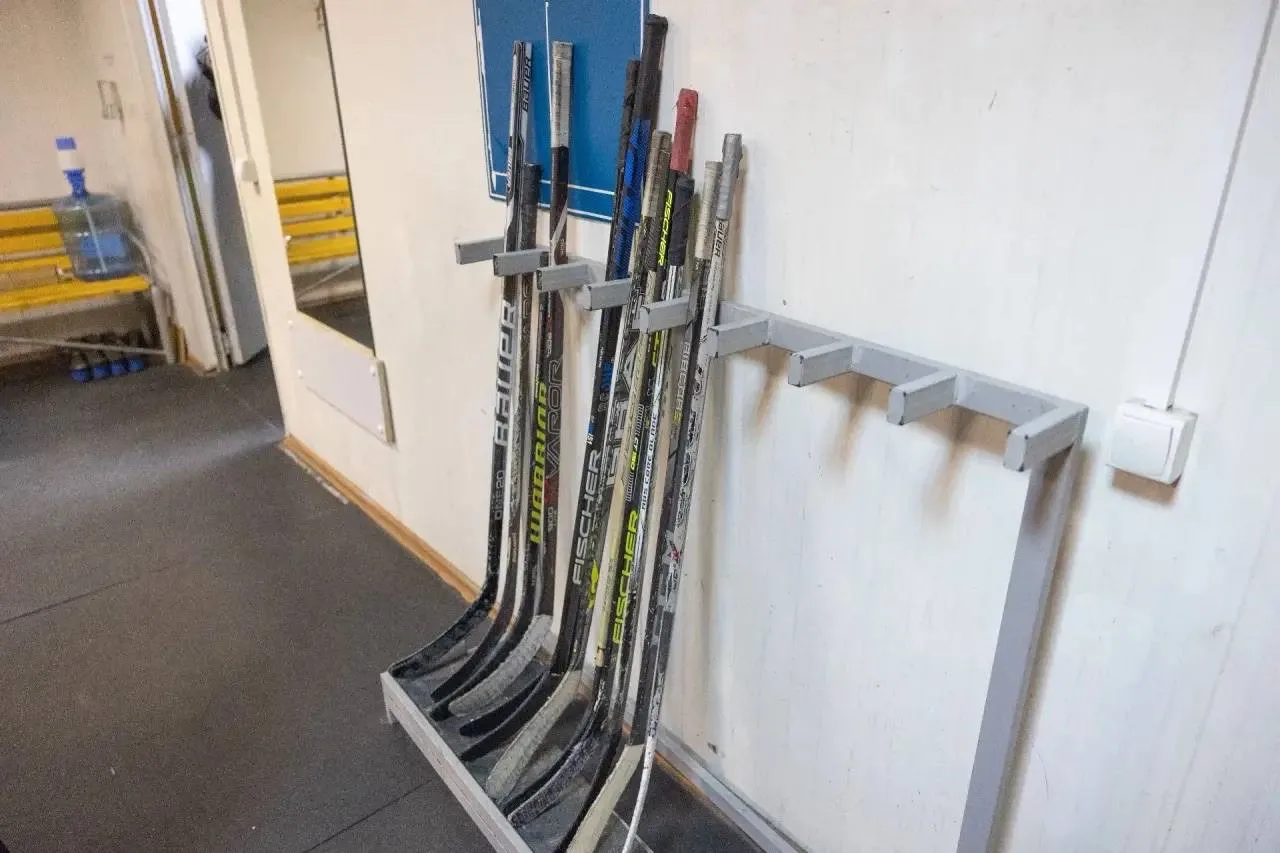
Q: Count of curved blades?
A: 12